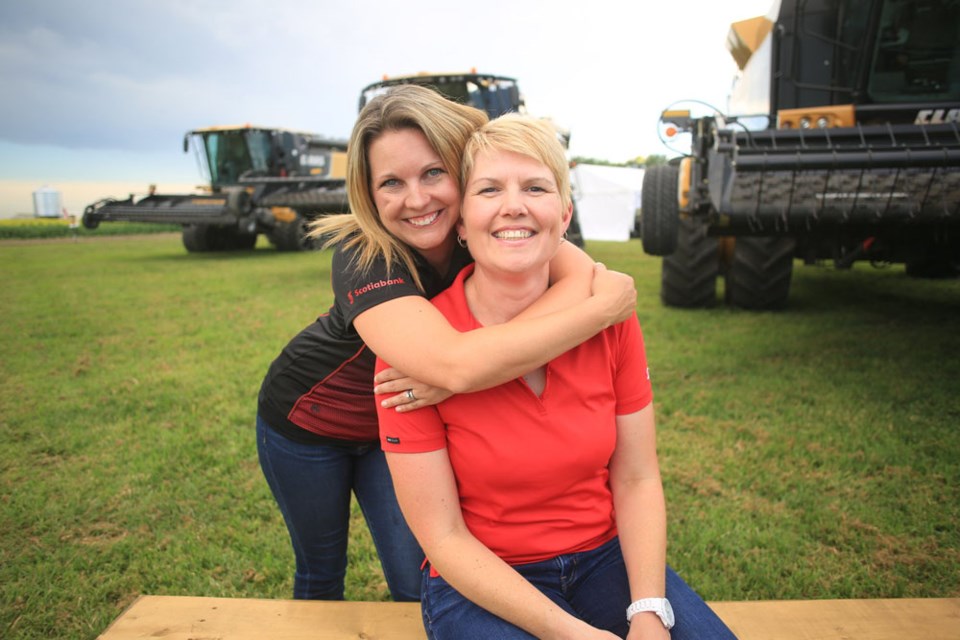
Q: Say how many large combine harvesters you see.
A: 3